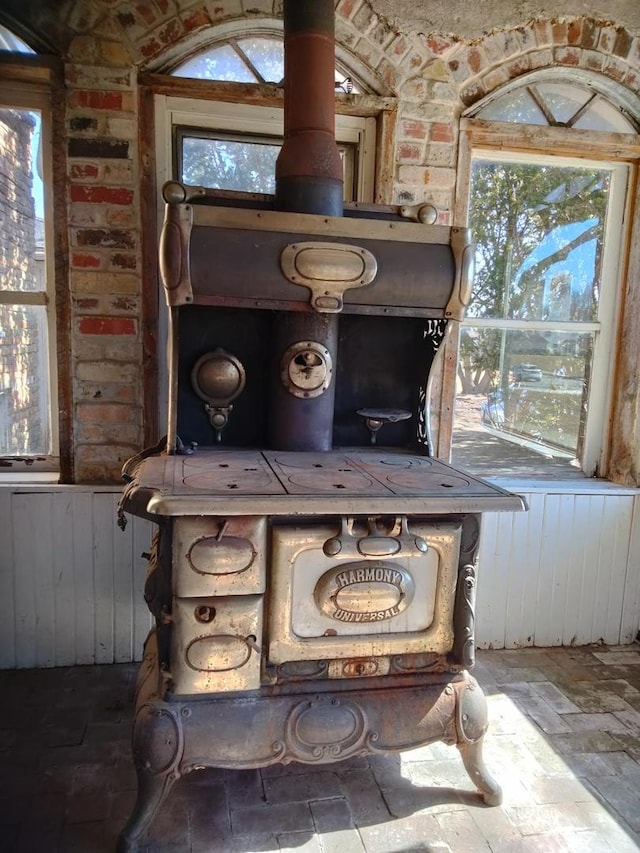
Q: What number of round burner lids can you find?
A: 6